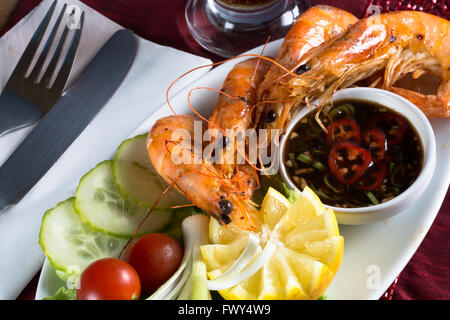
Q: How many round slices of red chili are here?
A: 5